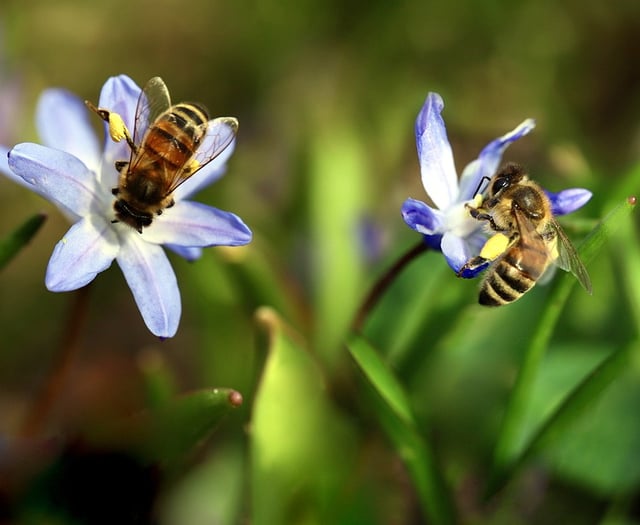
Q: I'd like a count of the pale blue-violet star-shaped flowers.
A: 2